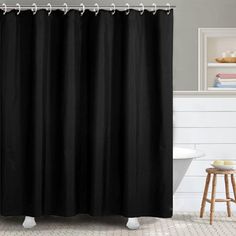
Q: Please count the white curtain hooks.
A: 12